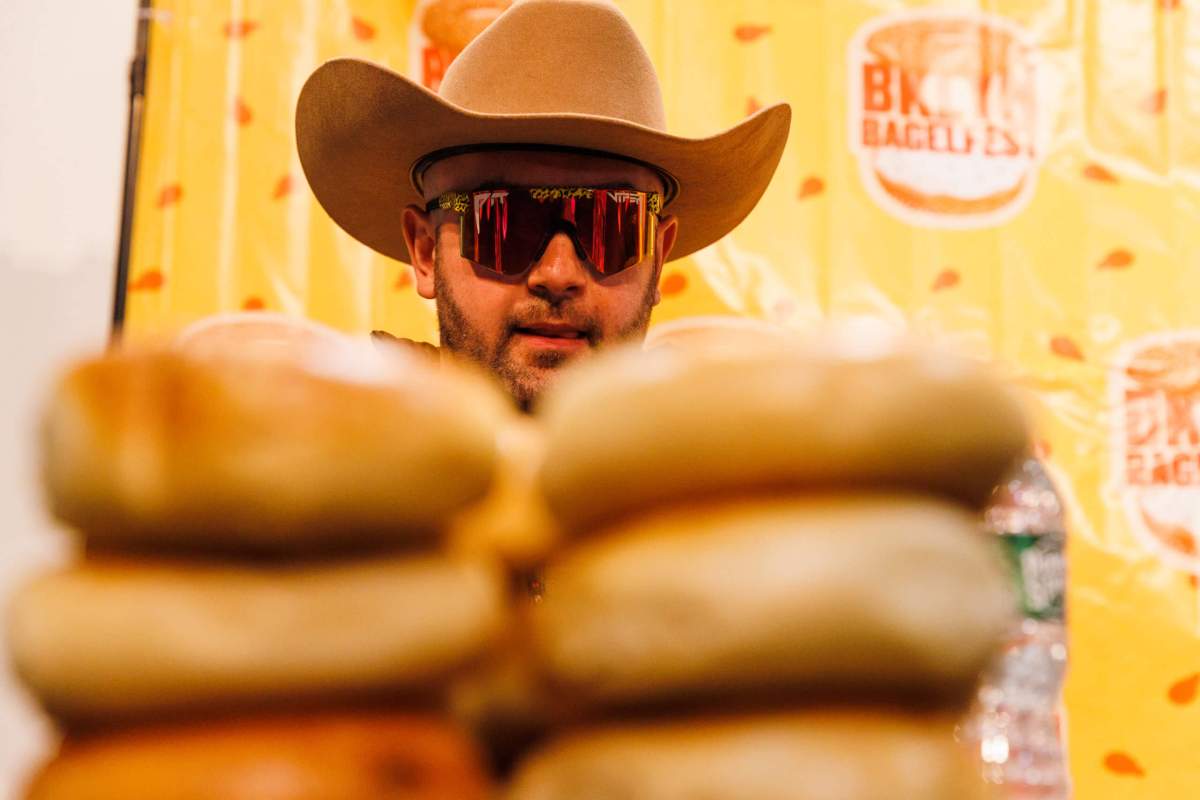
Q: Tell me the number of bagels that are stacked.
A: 6